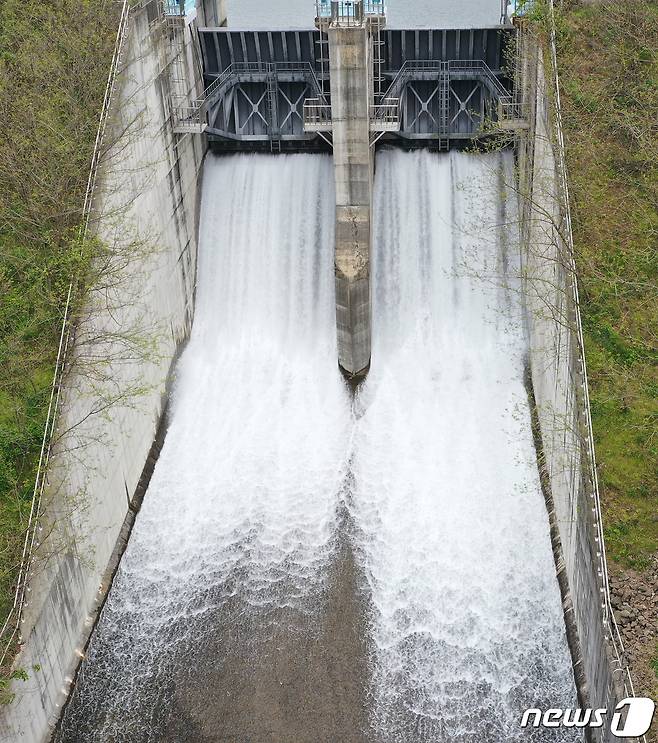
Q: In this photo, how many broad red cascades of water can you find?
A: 0